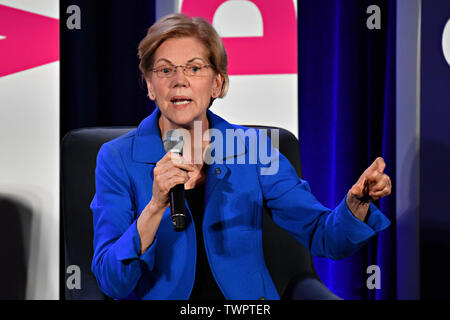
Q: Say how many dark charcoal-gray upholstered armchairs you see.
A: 1